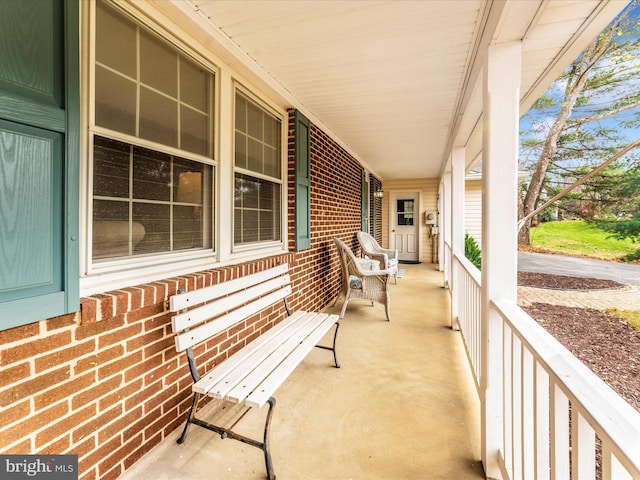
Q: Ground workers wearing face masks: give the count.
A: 0